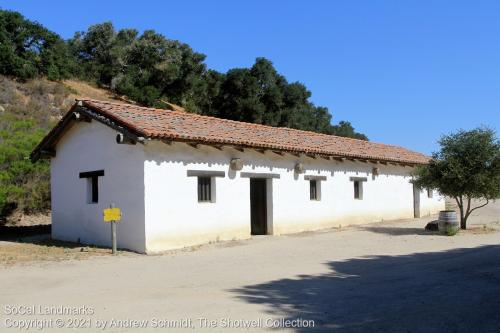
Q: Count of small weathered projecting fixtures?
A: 3